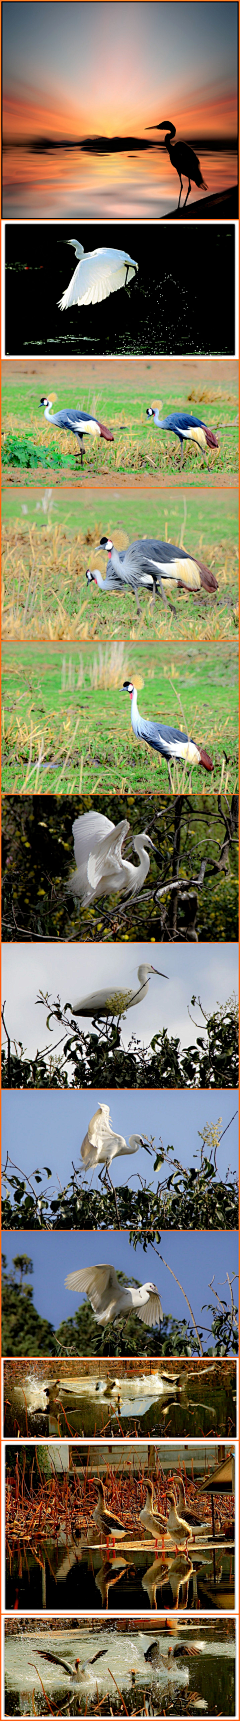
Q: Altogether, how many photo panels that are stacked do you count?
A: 12